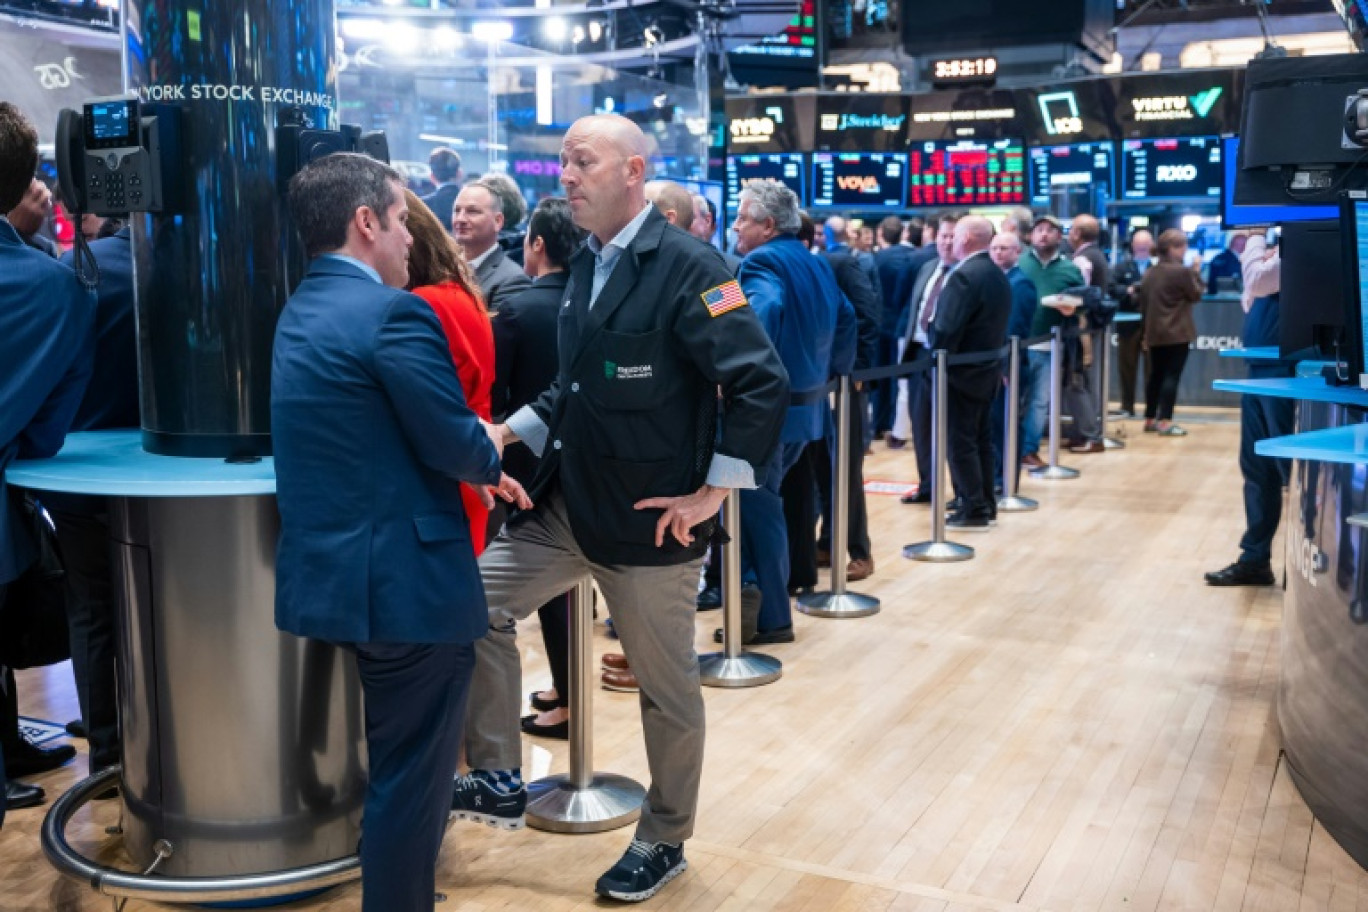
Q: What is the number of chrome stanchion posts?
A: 7